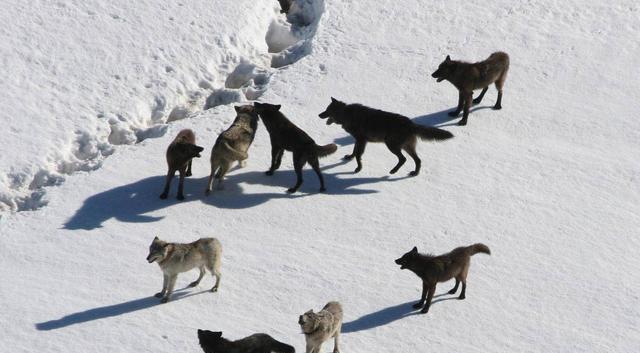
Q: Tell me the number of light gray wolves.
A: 3